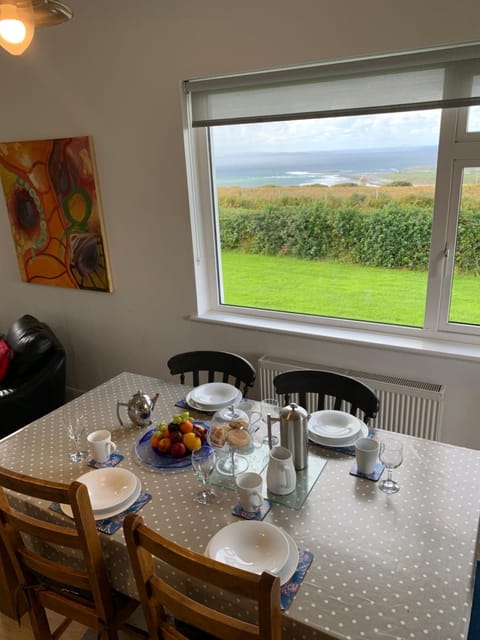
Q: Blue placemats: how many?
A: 4